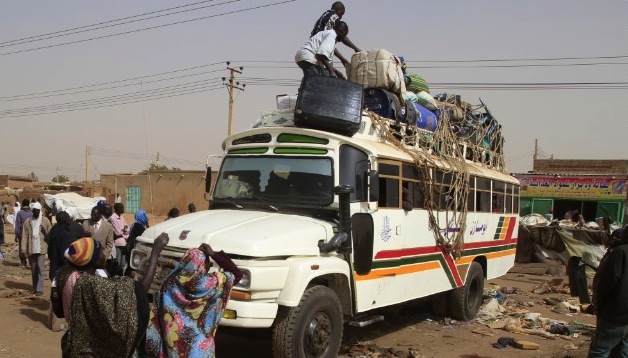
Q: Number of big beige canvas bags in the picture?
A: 1